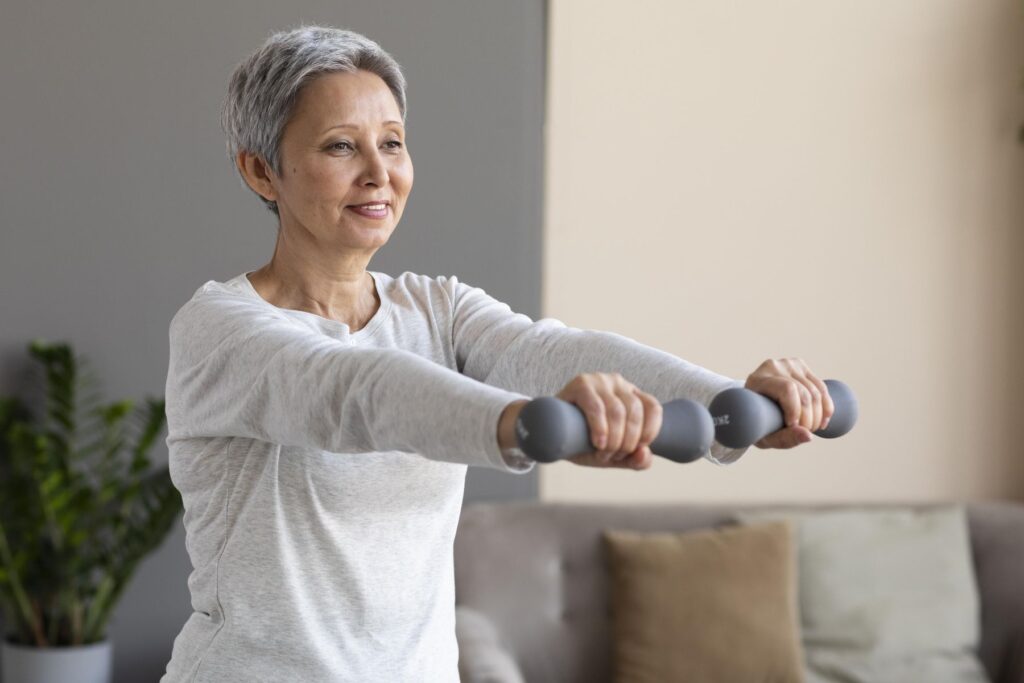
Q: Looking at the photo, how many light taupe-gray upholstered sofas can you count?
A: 1